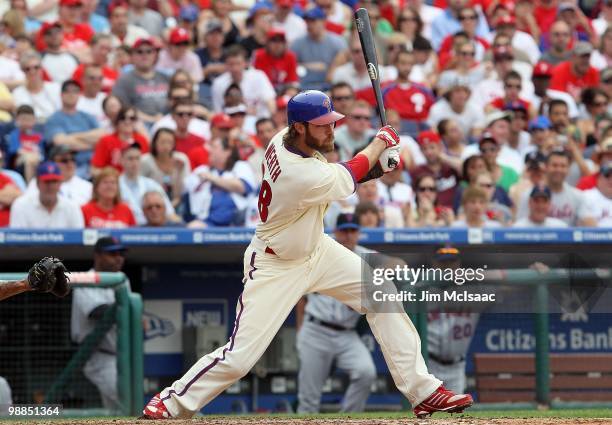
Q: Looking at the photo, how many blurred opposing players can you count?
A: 3